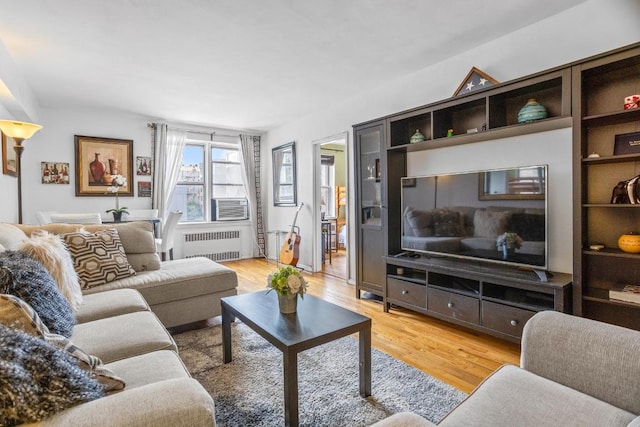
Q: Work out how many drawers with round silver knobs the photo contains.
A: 3